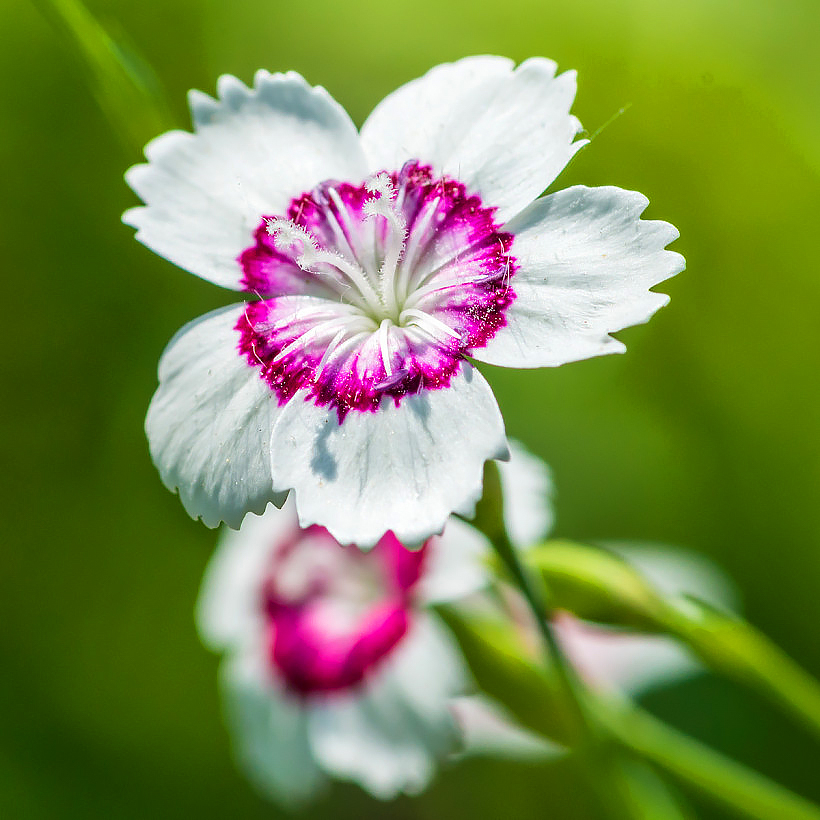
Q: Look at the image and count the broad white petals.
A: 5